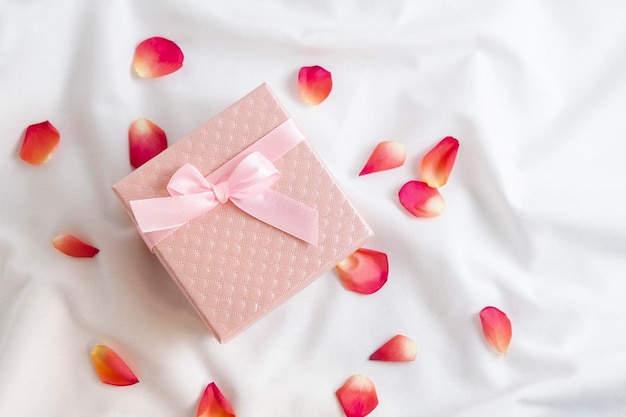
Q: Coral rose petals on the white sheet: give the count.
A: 14